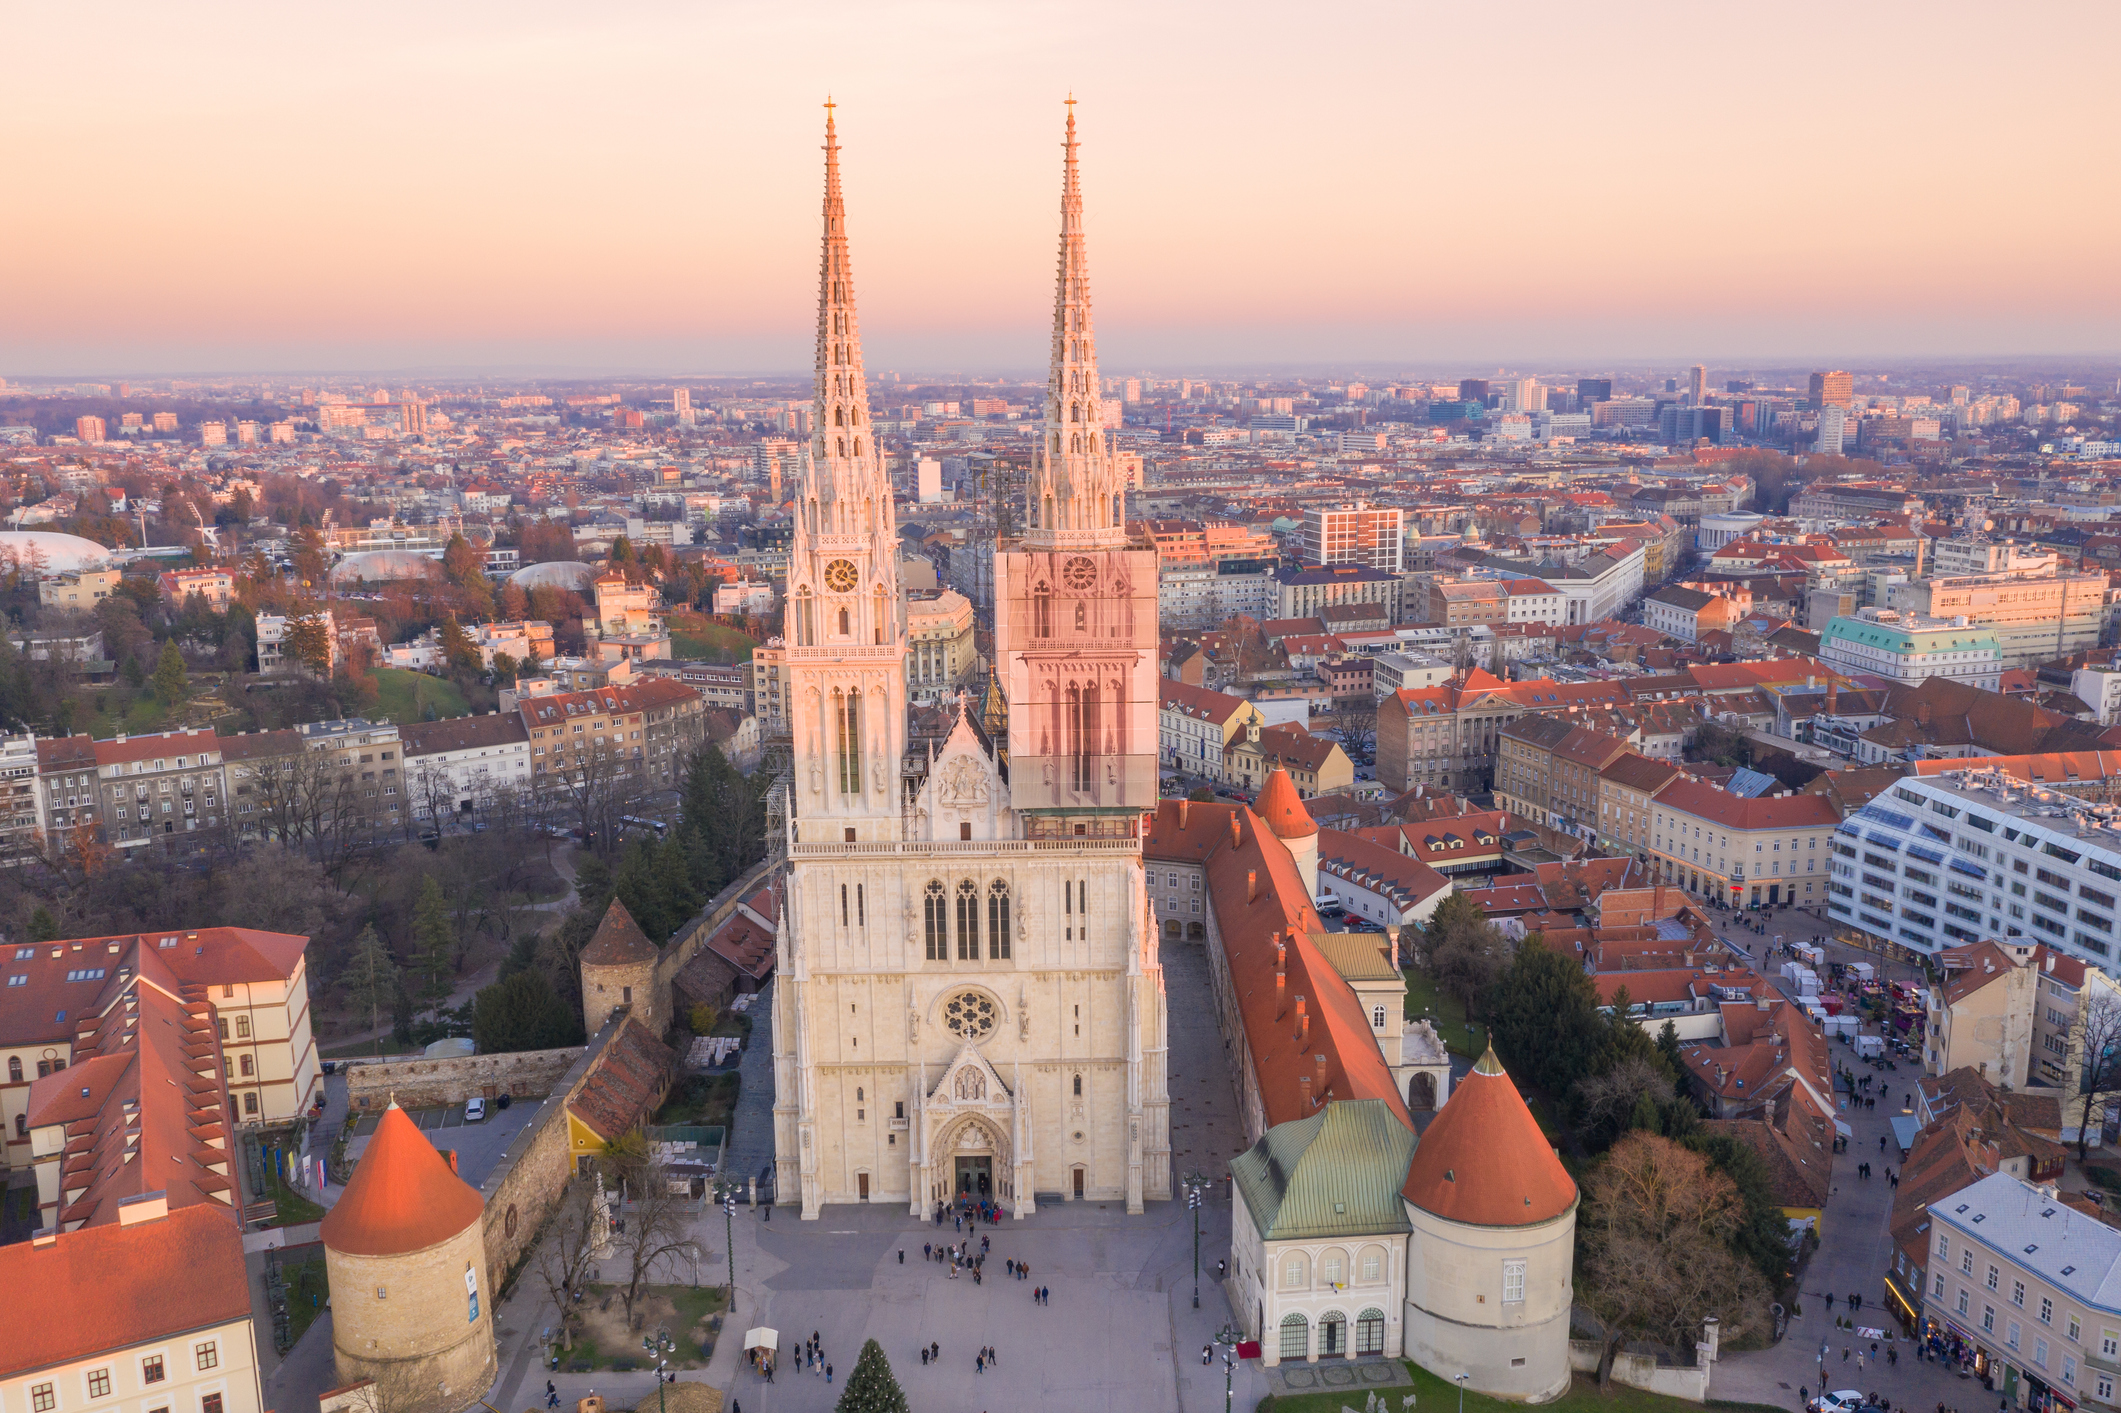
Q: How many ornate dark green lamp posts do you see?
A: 4